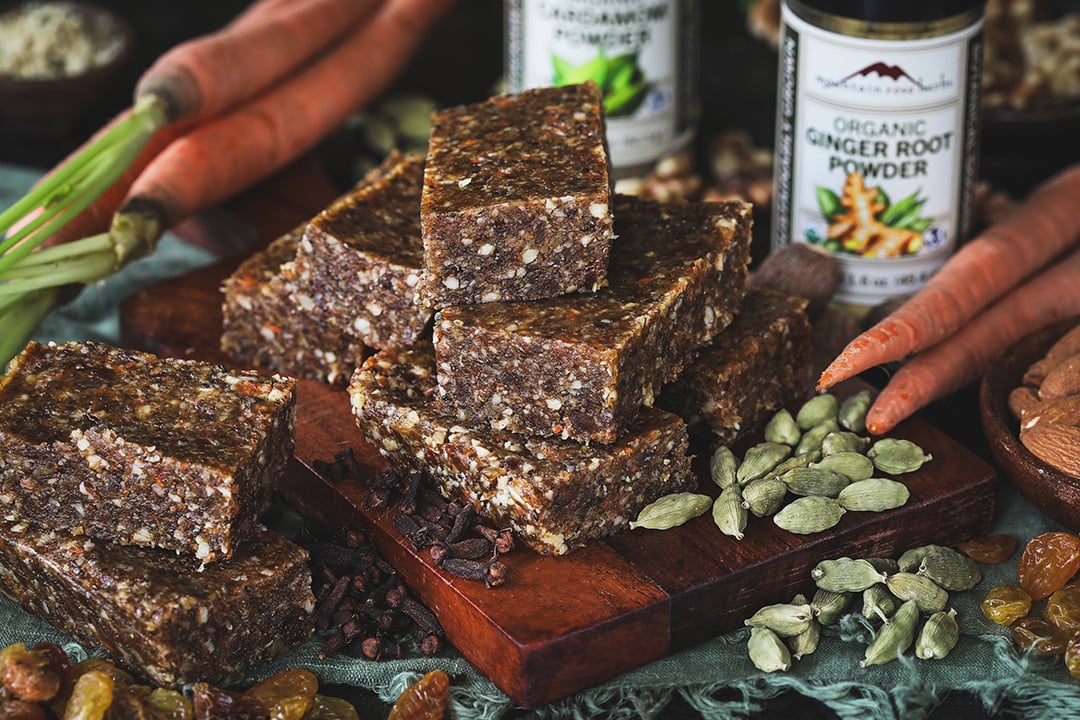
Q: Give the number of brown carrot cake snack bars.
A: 8